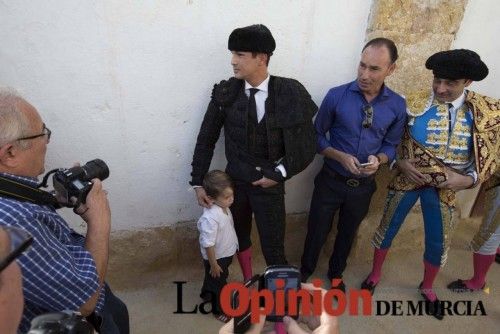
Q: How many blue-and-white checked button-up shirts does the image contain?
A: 1